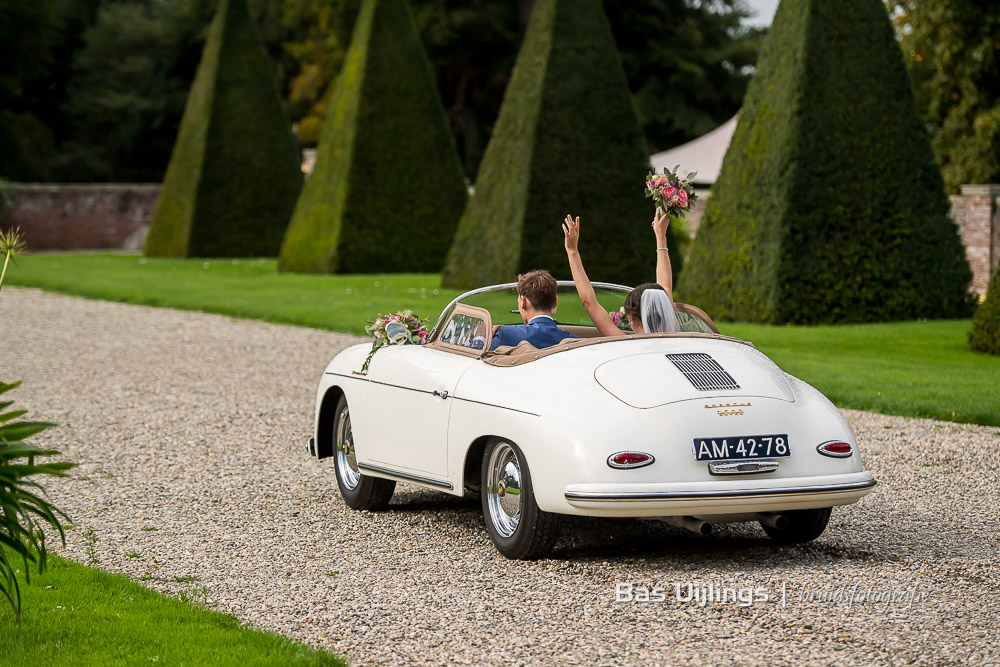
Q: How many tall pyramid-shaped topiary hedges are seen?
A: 4